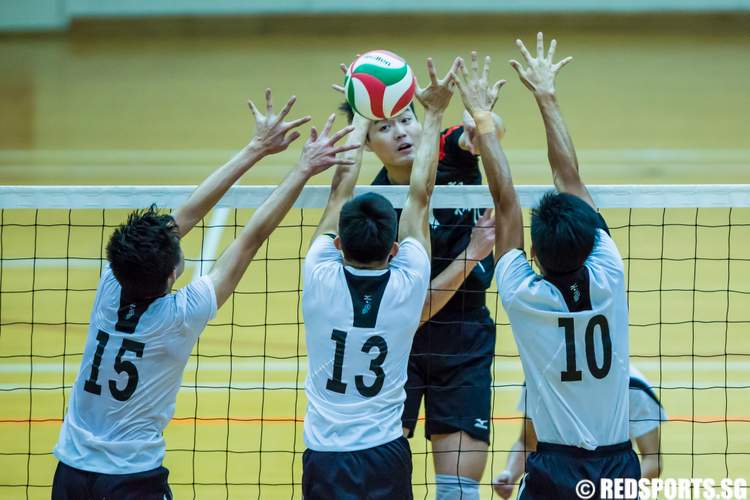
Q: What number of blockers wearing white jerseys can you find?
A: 3